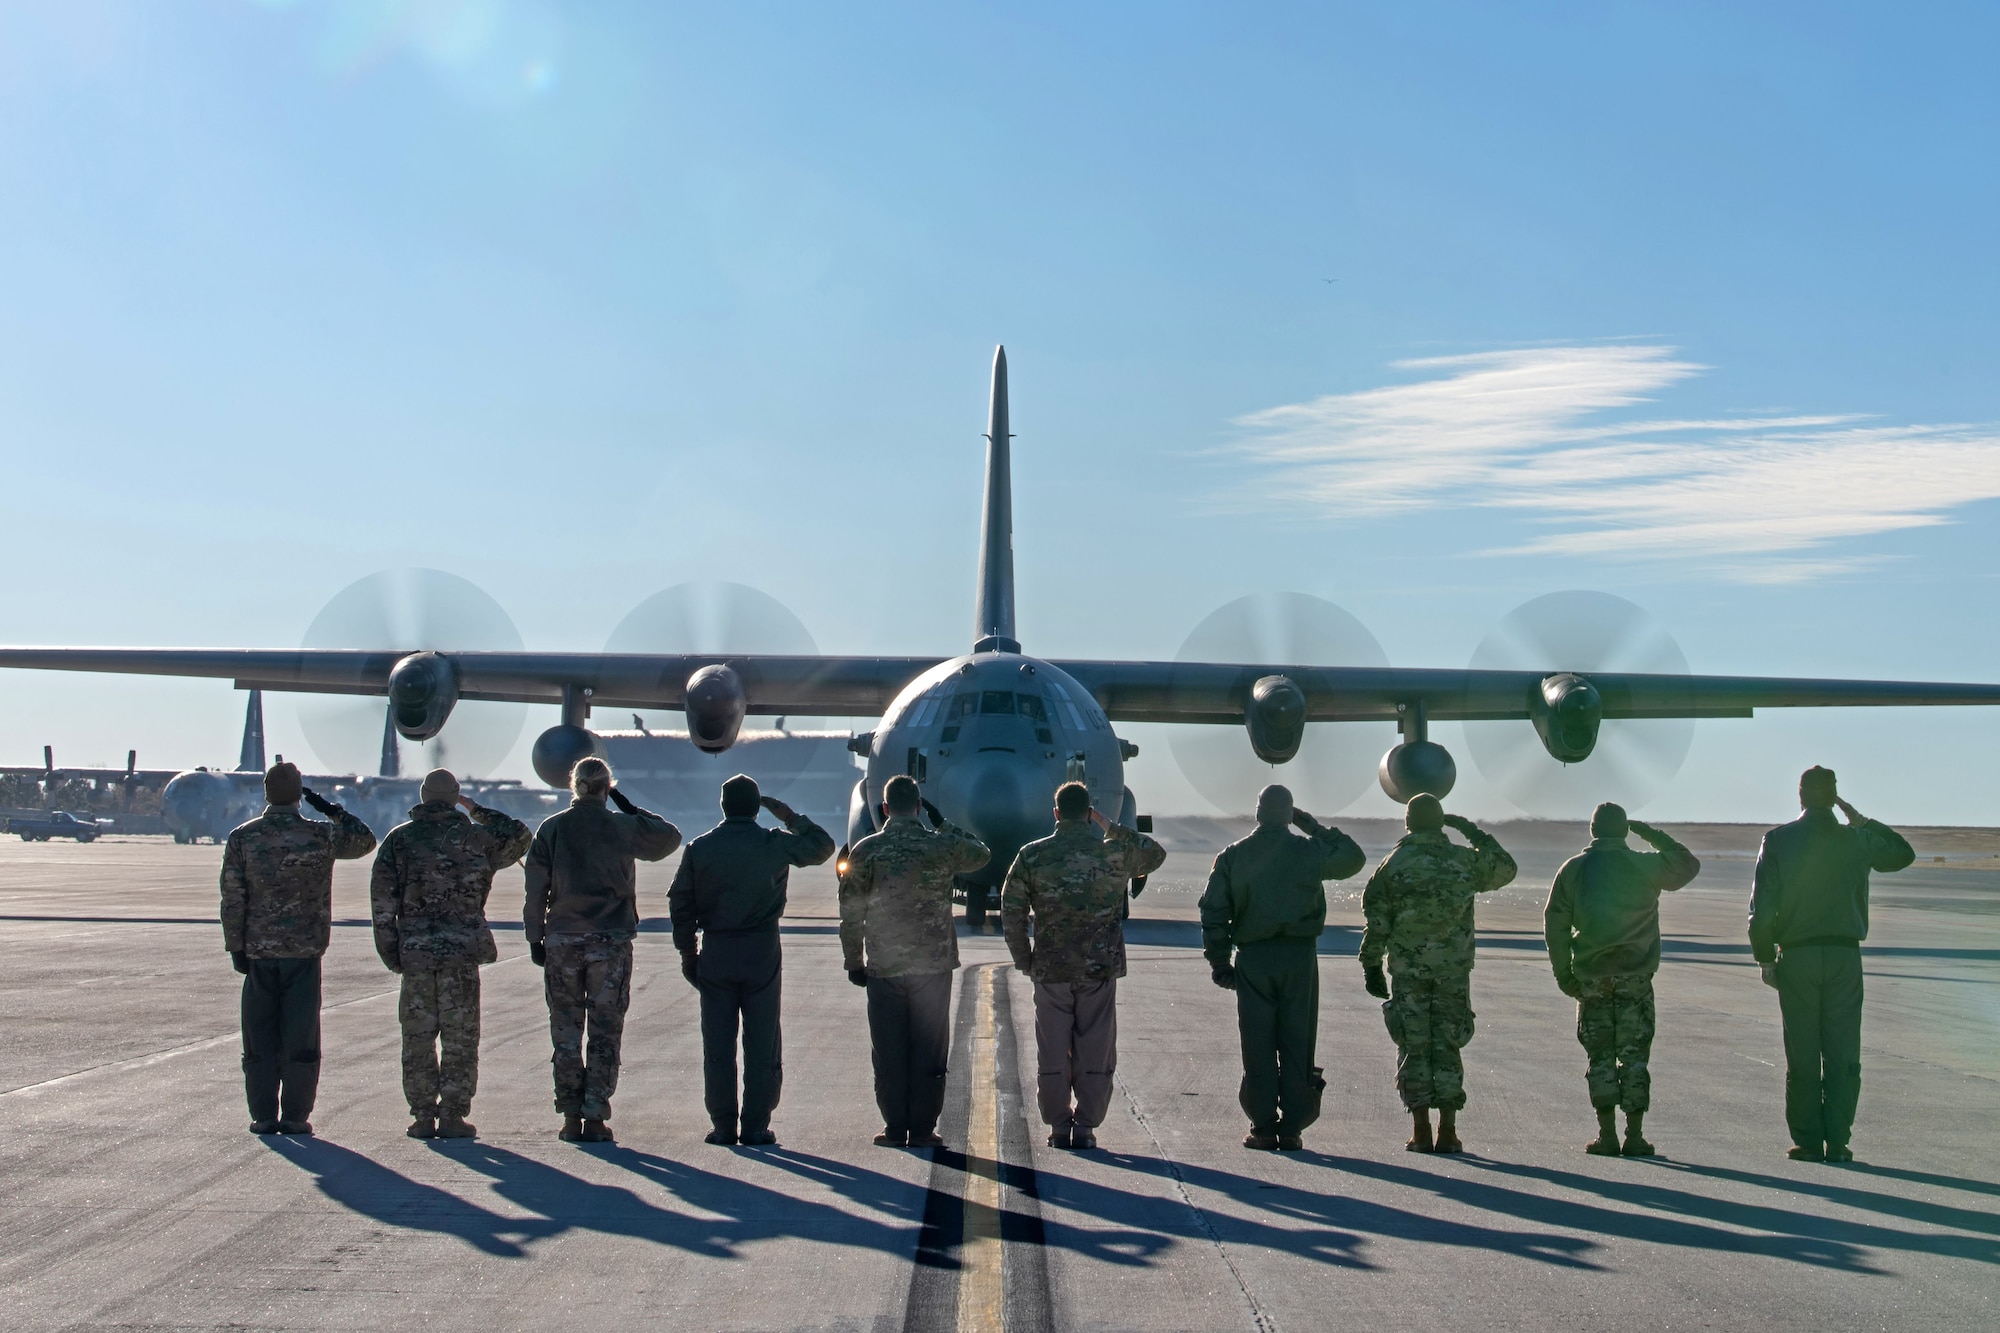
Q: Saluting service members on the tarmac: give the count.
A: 10